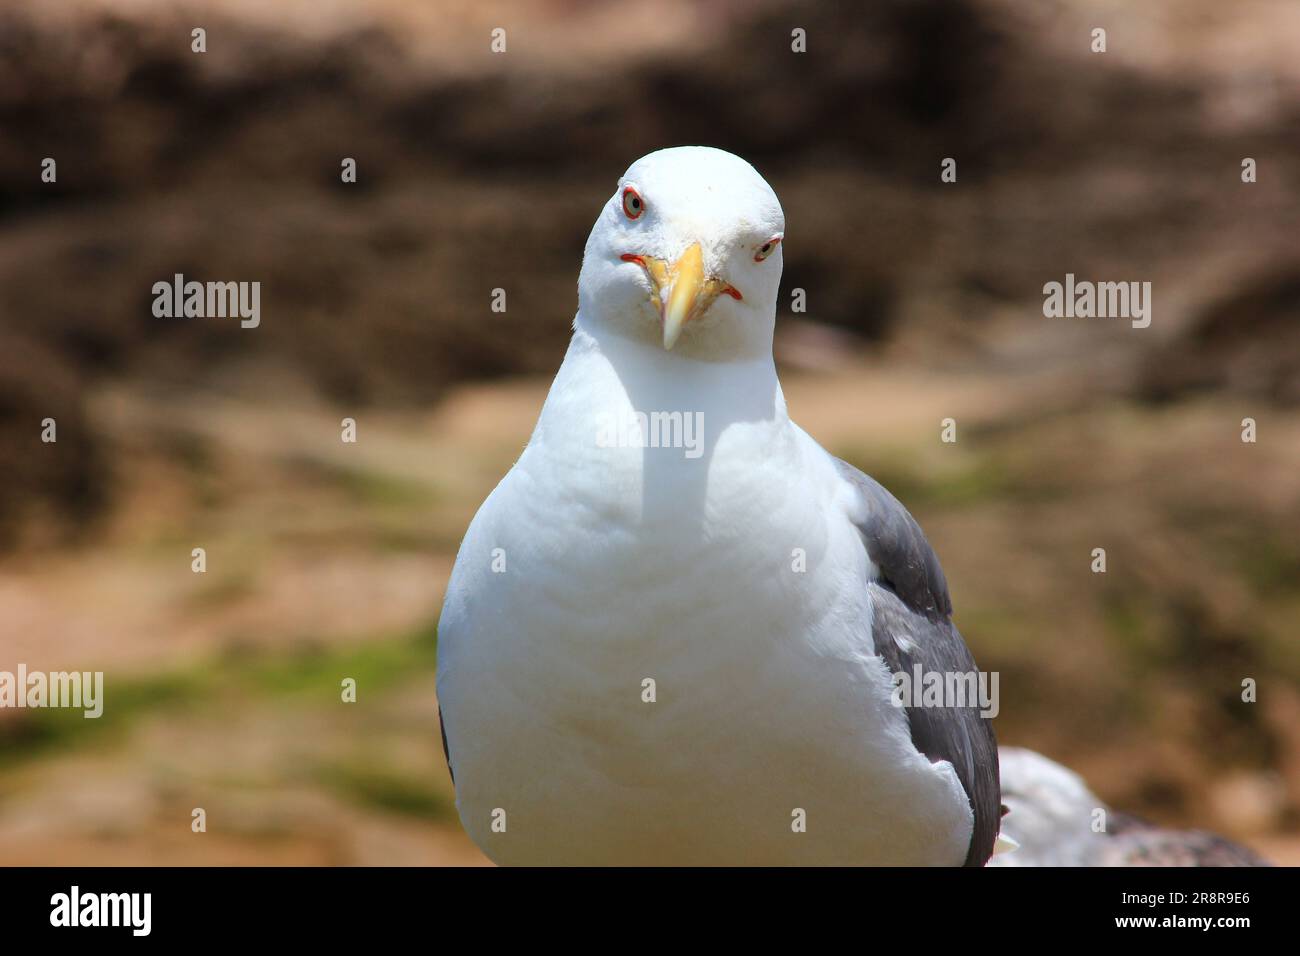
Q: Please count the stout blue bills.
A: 0